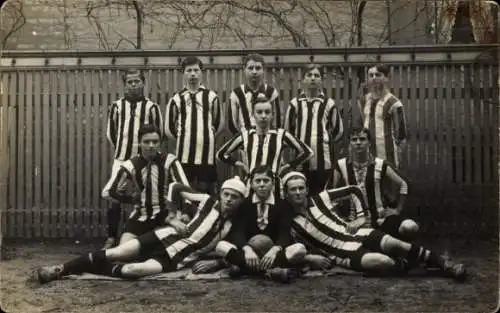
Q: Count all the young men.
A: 11